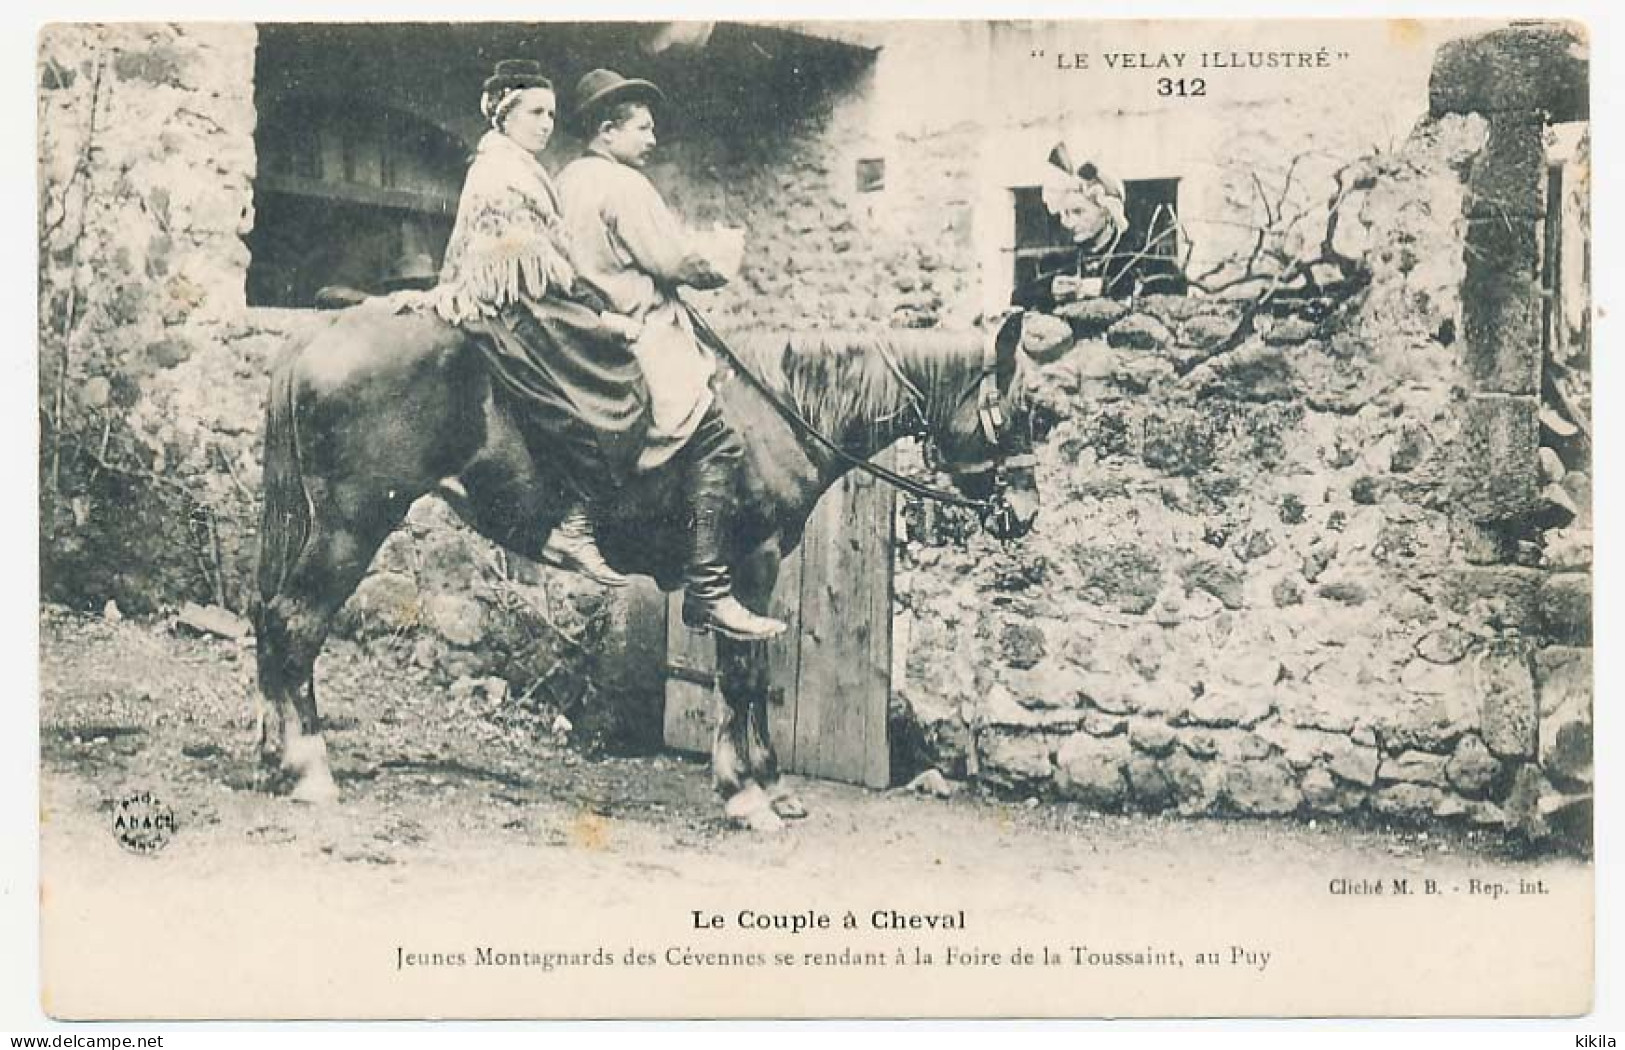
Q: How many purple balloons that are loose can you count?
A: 0